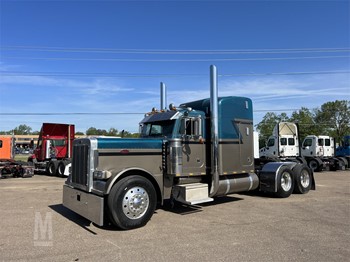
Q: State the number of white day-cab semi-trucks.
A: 2